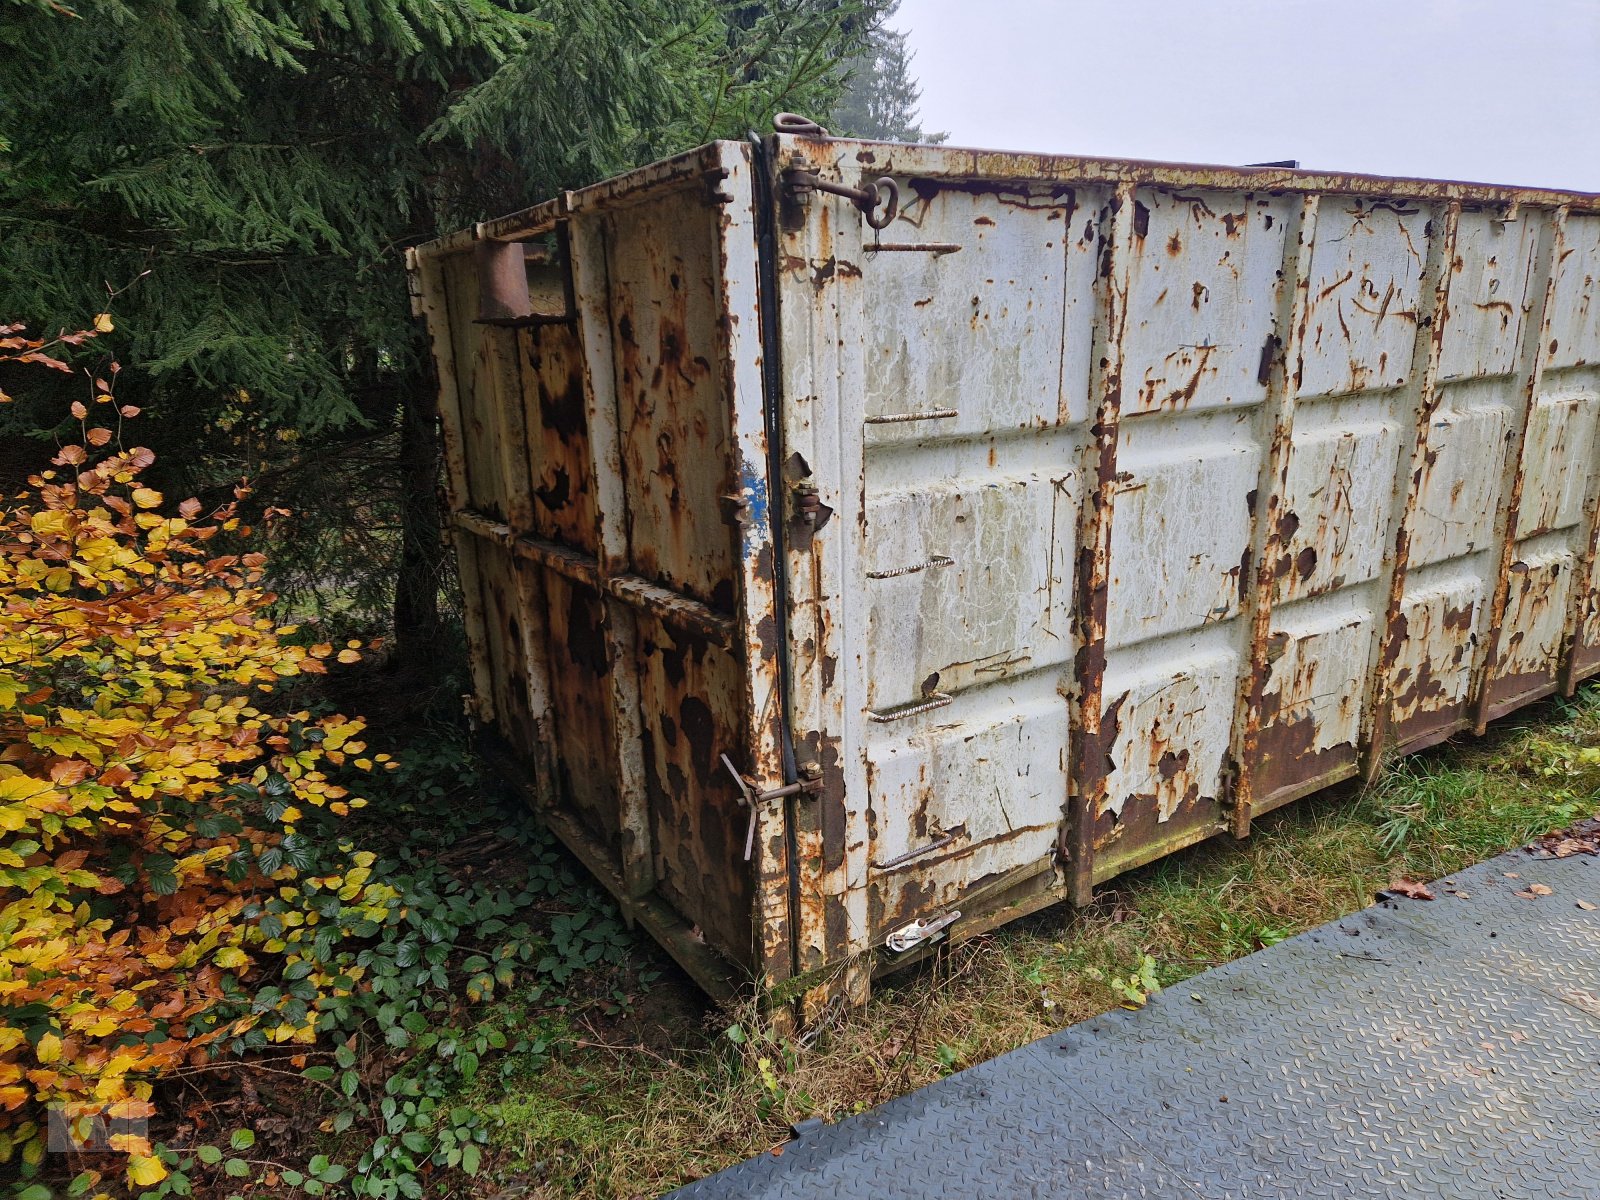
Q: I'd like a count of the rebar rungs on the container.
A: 5